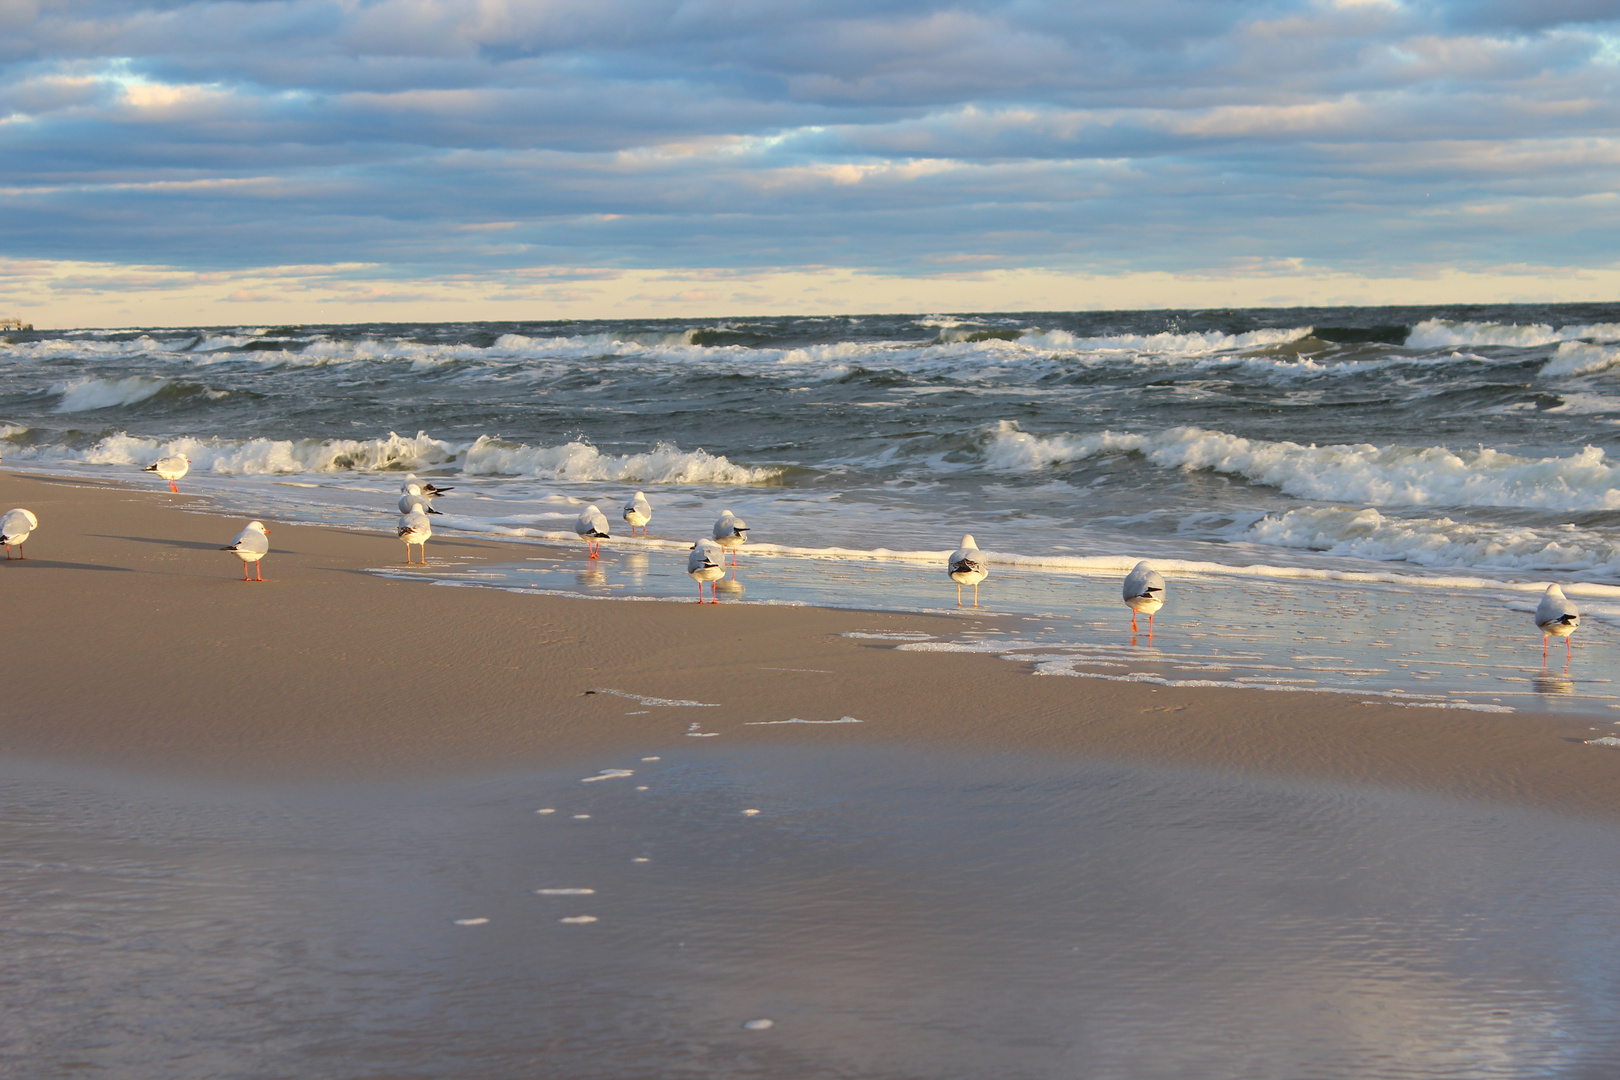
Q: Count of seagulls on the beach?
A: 13